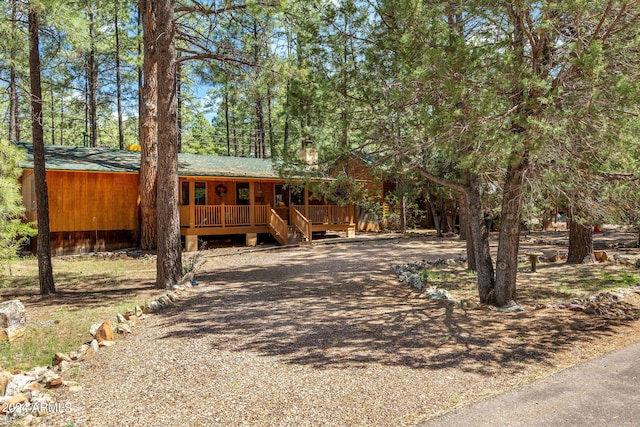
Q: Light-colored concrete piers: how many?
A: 3